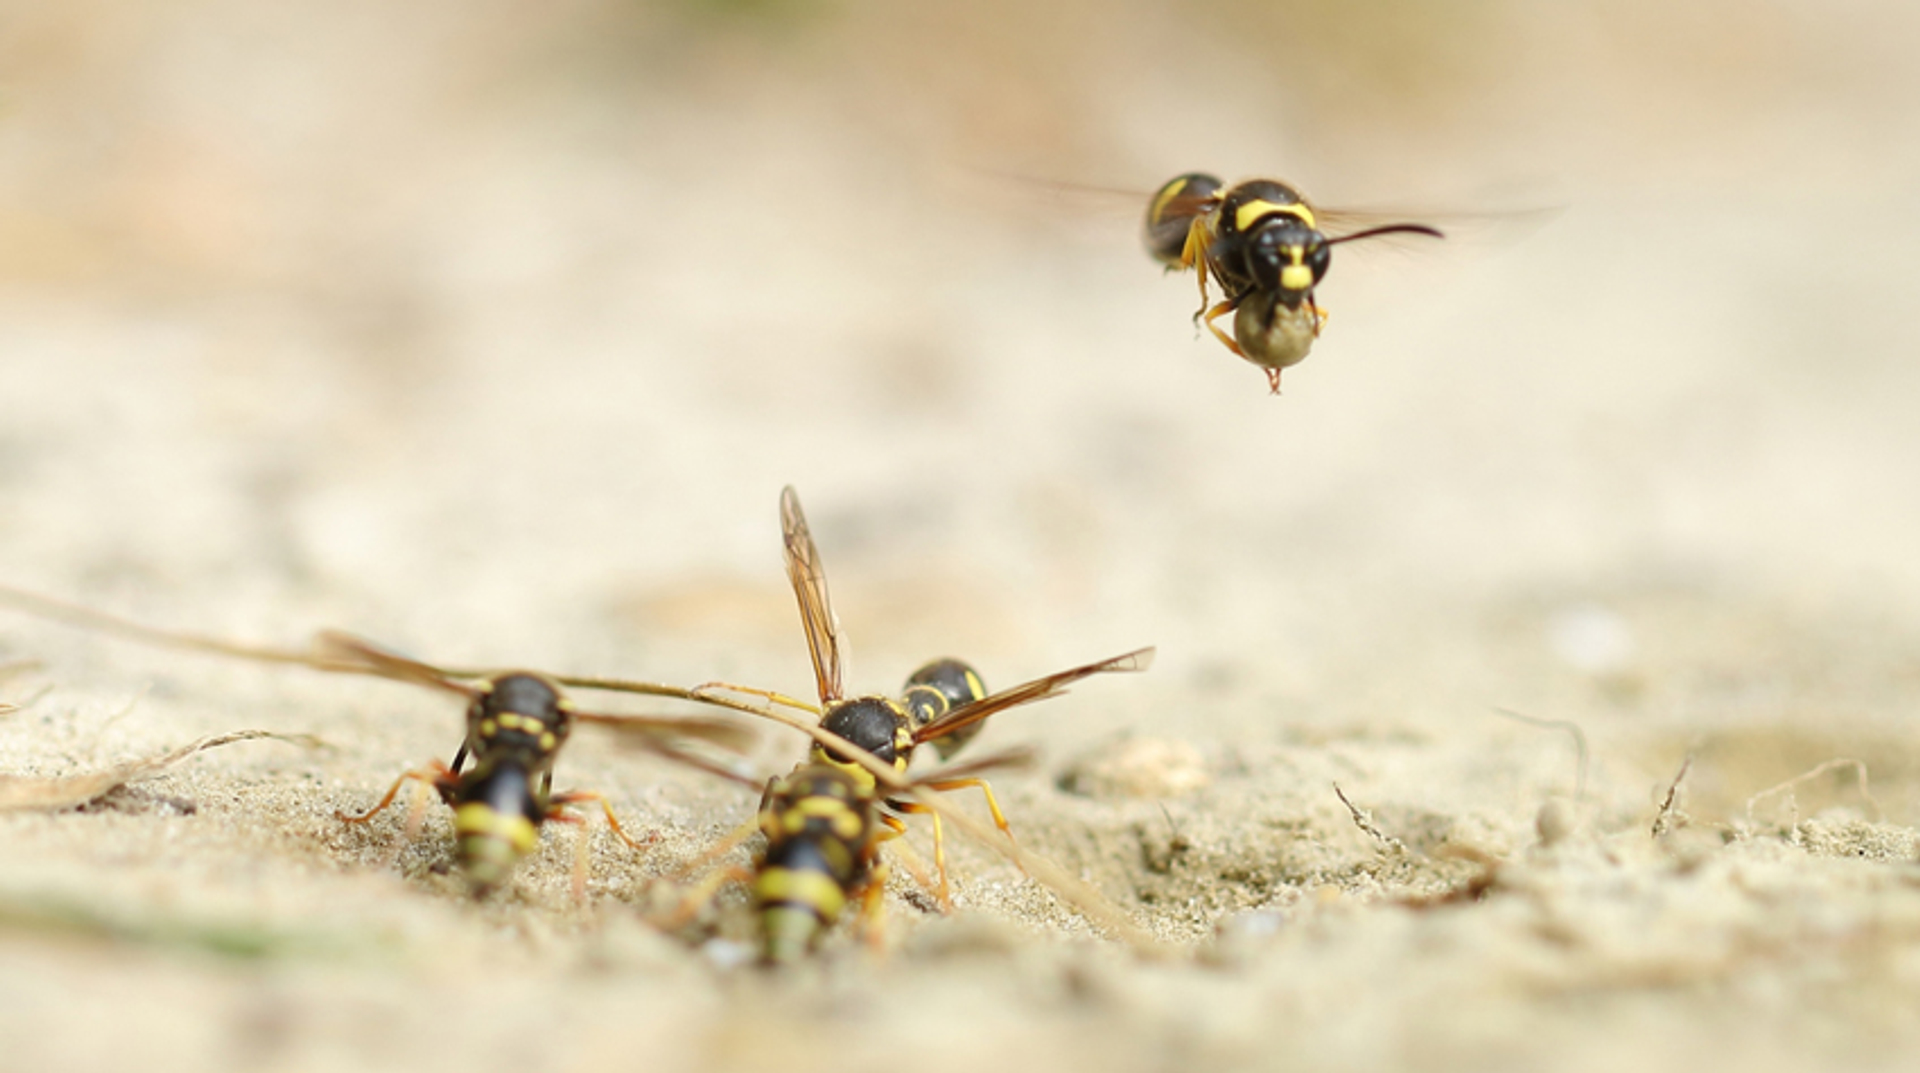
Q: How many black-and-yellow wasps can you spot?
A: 4